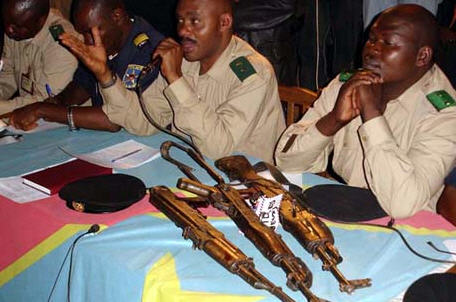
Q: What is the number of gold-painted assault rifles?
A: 3